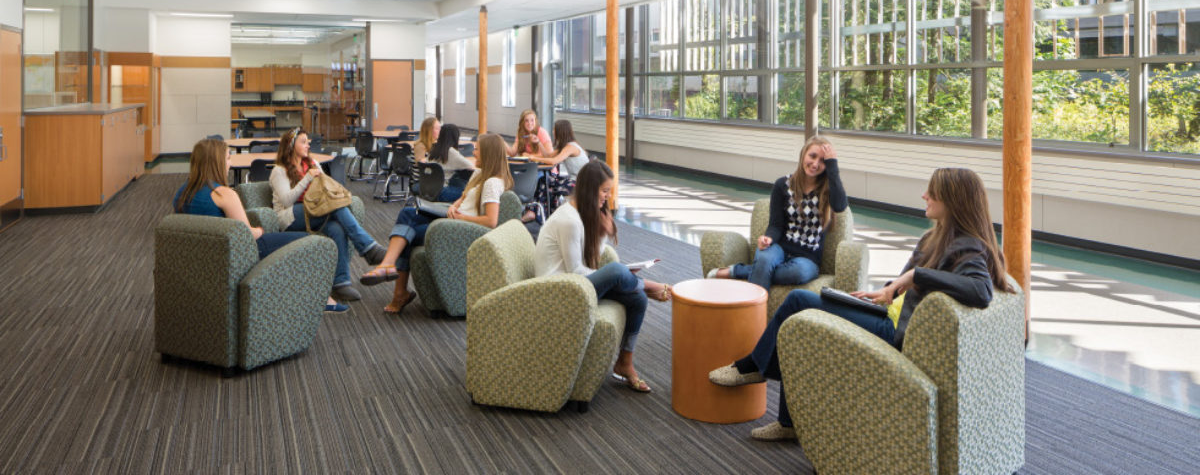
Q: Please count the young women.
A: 10